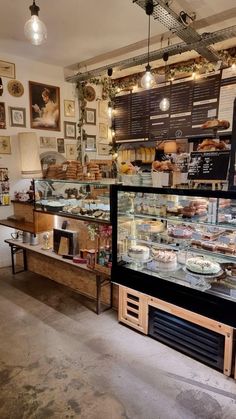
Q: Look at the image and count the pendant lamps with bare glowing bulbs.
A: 3